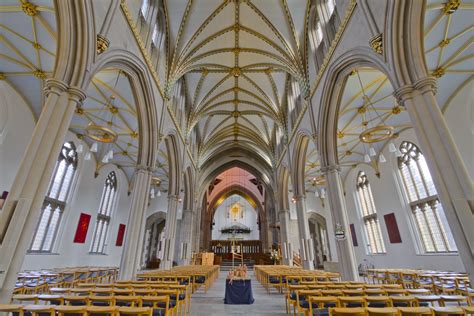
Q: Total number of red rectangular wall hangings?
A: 4